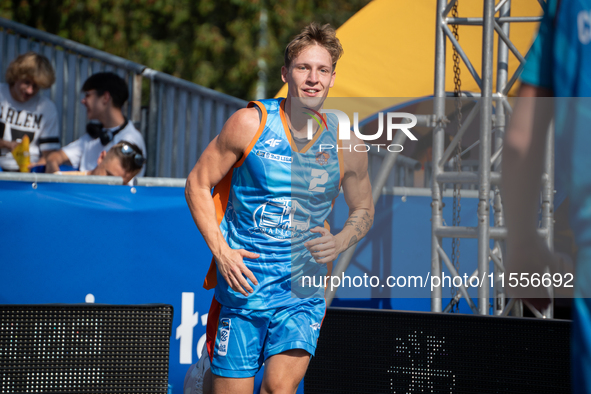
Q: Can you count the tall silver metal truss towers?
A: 1